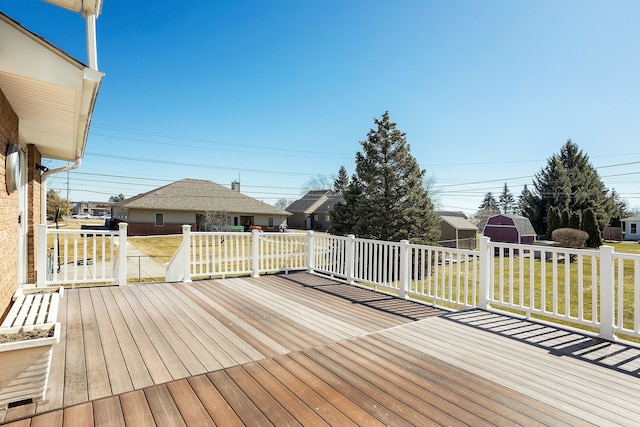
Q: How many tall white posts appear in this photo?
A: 9